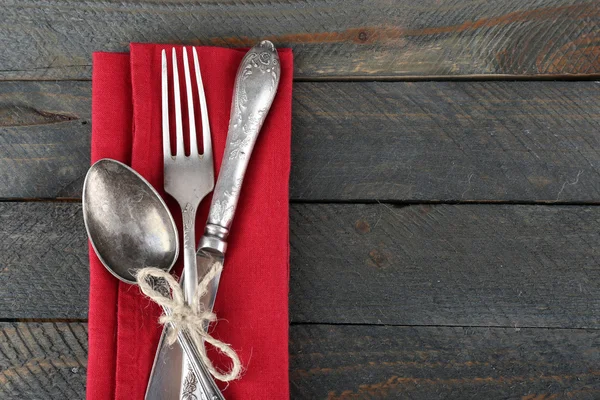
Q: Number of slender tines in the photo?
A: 4